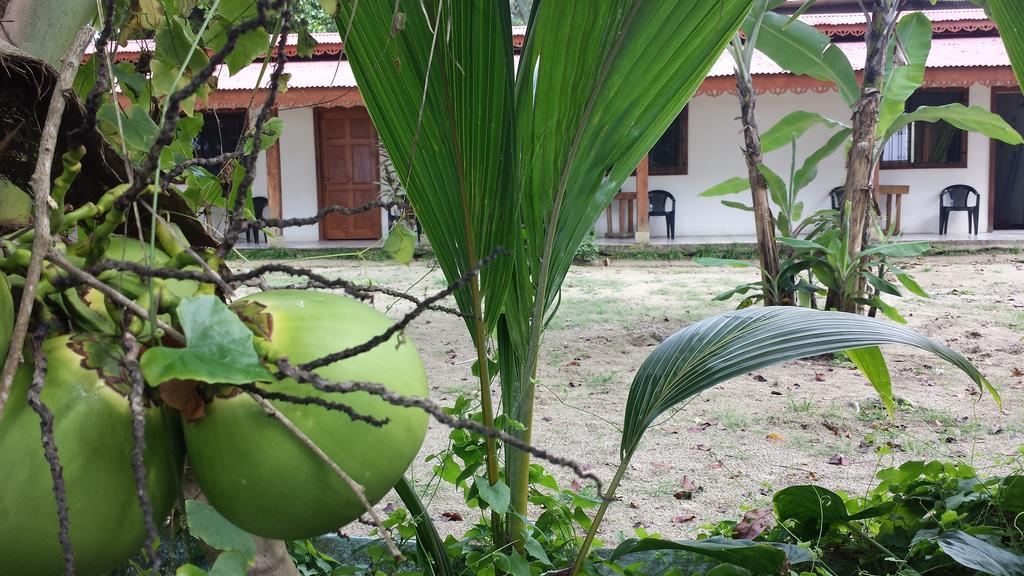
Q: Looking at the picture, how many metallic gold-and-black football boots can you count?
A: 0